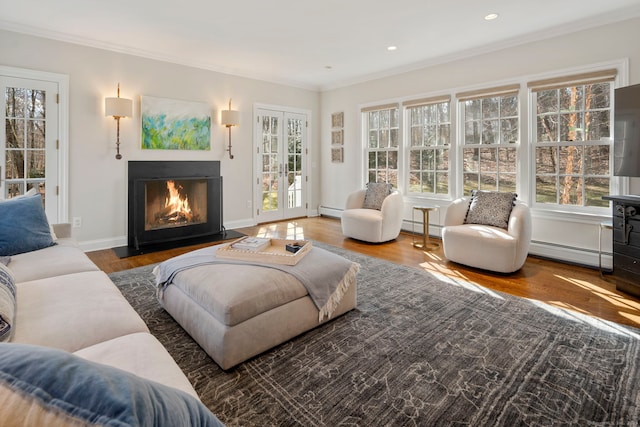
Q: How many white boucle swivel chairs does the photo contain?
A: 2